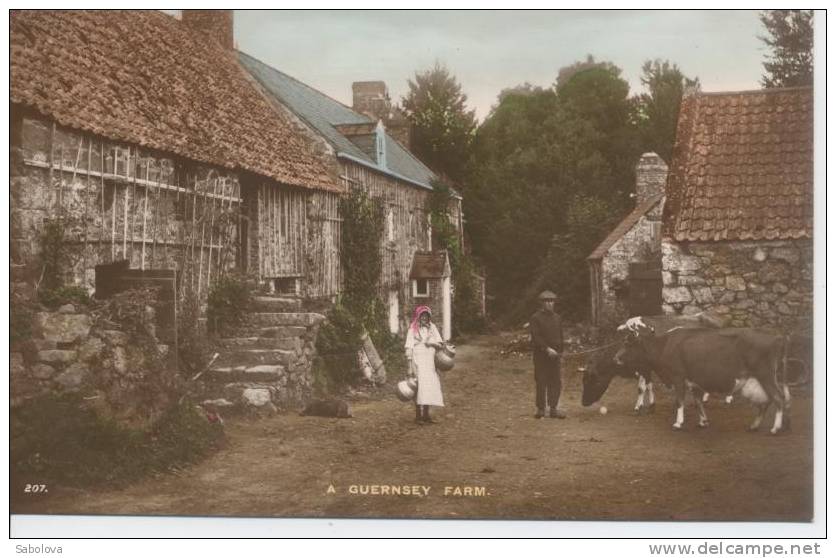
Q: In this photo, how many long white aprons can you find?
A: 1